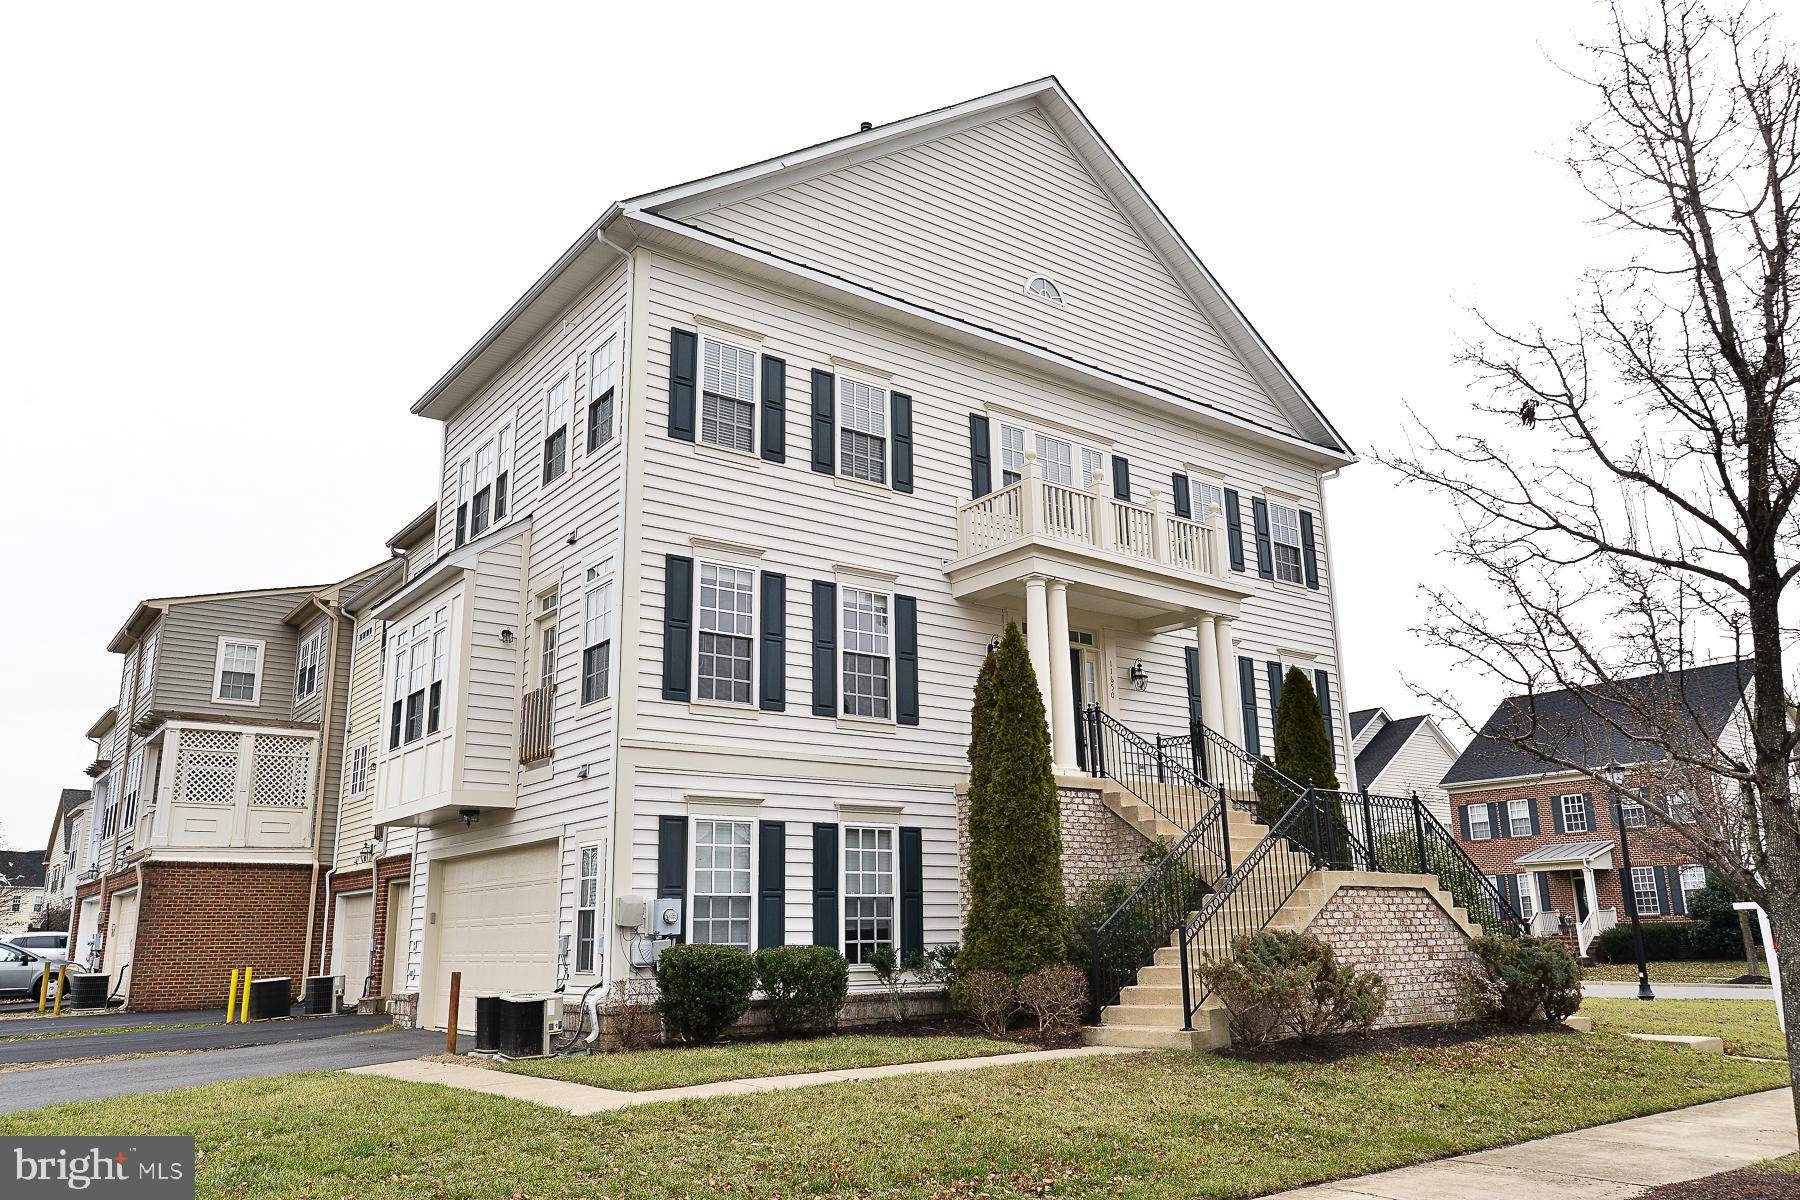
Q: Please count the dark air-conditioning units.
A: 5